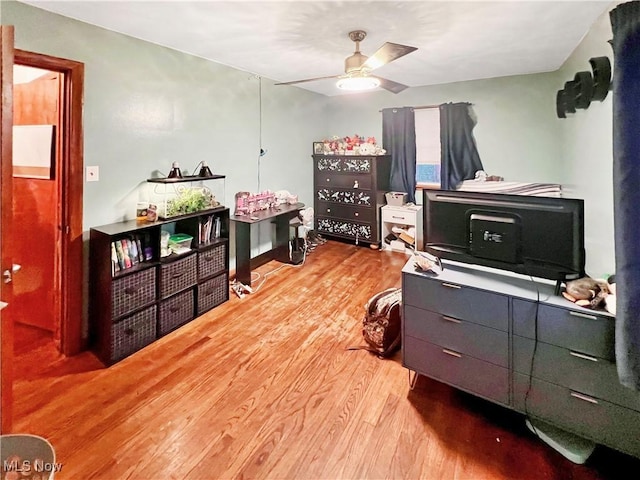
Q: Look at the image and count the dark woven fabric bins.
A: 6